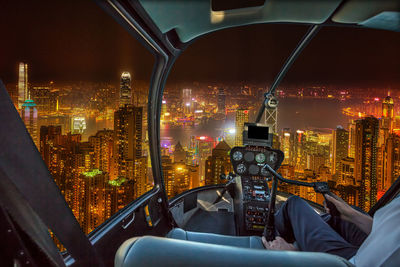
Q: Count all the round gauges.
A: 7